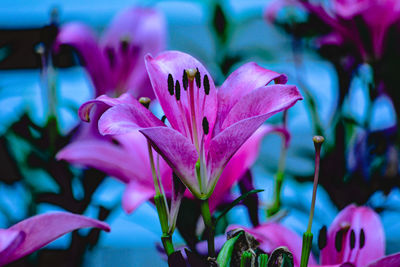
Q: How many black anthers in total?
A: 10